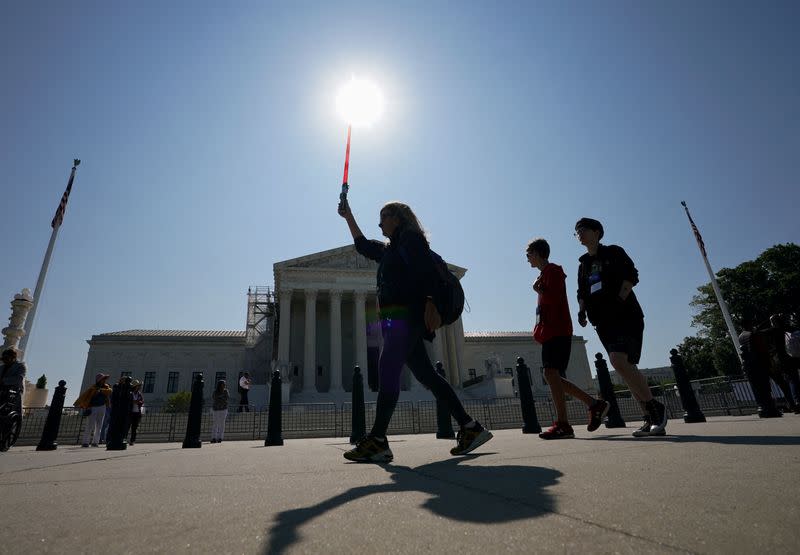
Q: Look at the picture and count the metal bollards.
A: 10